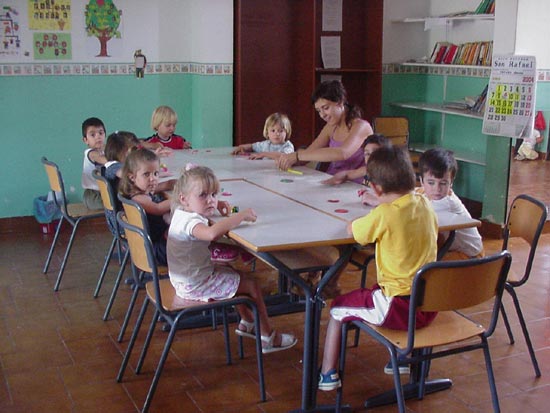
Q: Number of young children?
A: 9